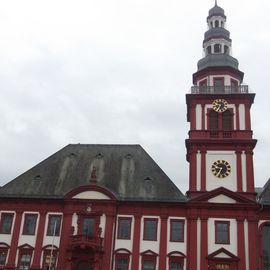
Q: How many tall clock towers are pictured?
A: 1